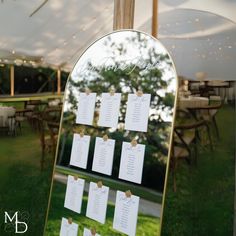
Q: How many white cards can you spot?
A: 11